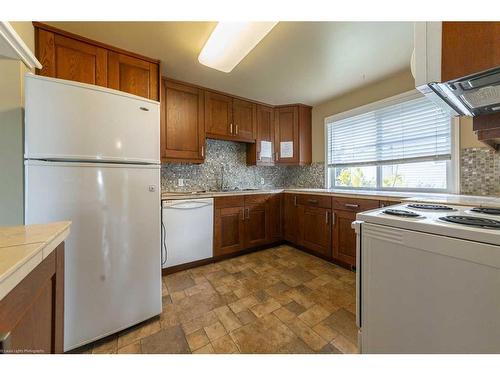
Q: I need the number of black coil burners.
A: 4